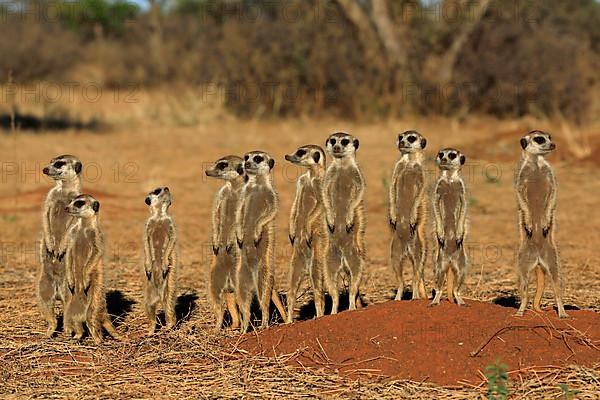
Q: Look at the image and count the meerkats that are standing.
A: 10